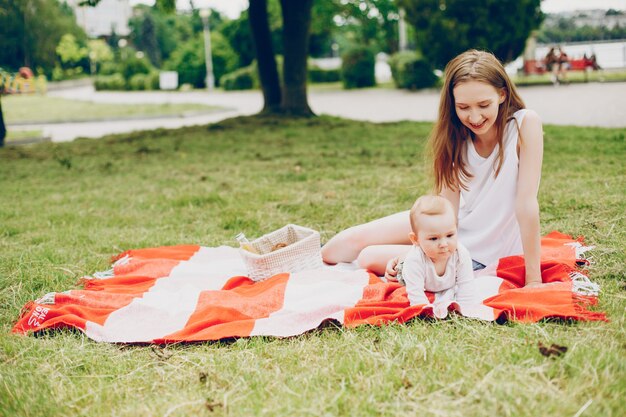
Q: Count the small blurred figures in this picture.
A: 2